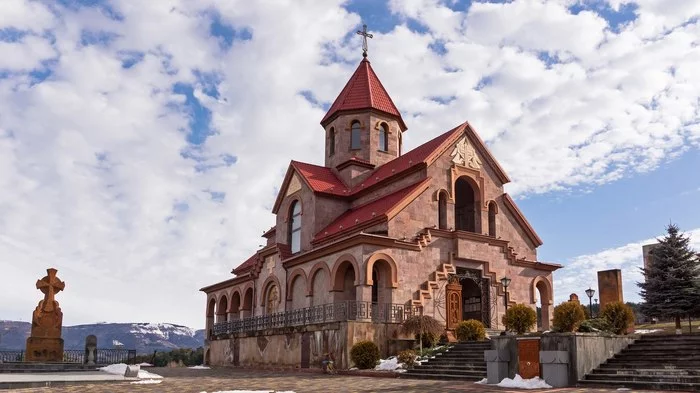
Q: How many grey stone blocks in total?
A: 2